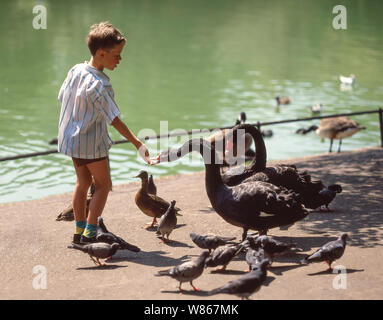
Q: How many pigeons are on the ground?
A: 12